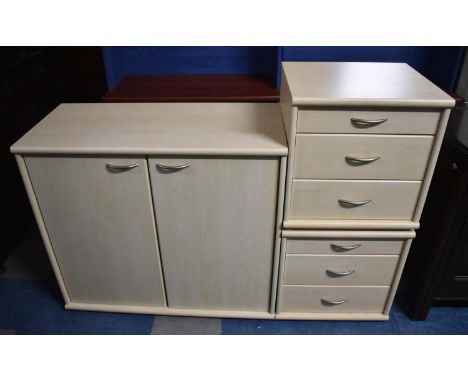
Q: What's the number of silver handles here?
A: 8